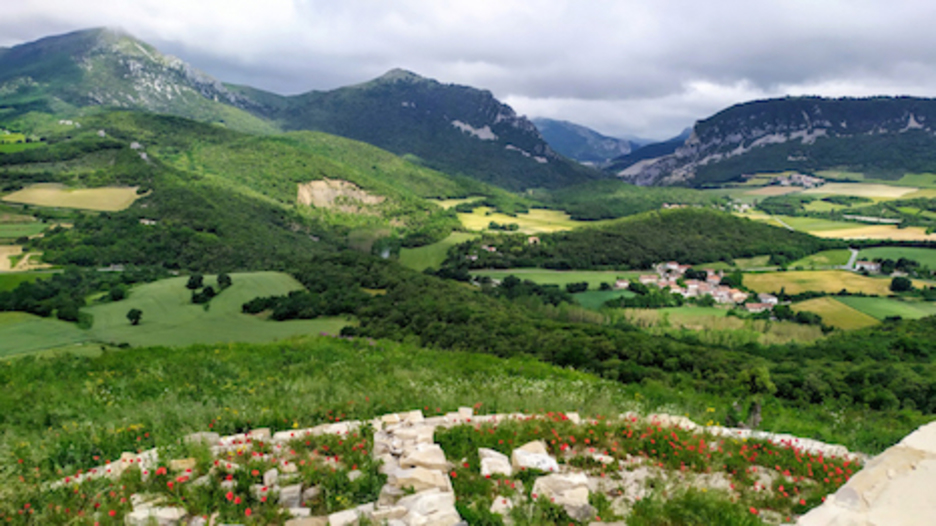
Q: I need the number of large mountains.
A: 3